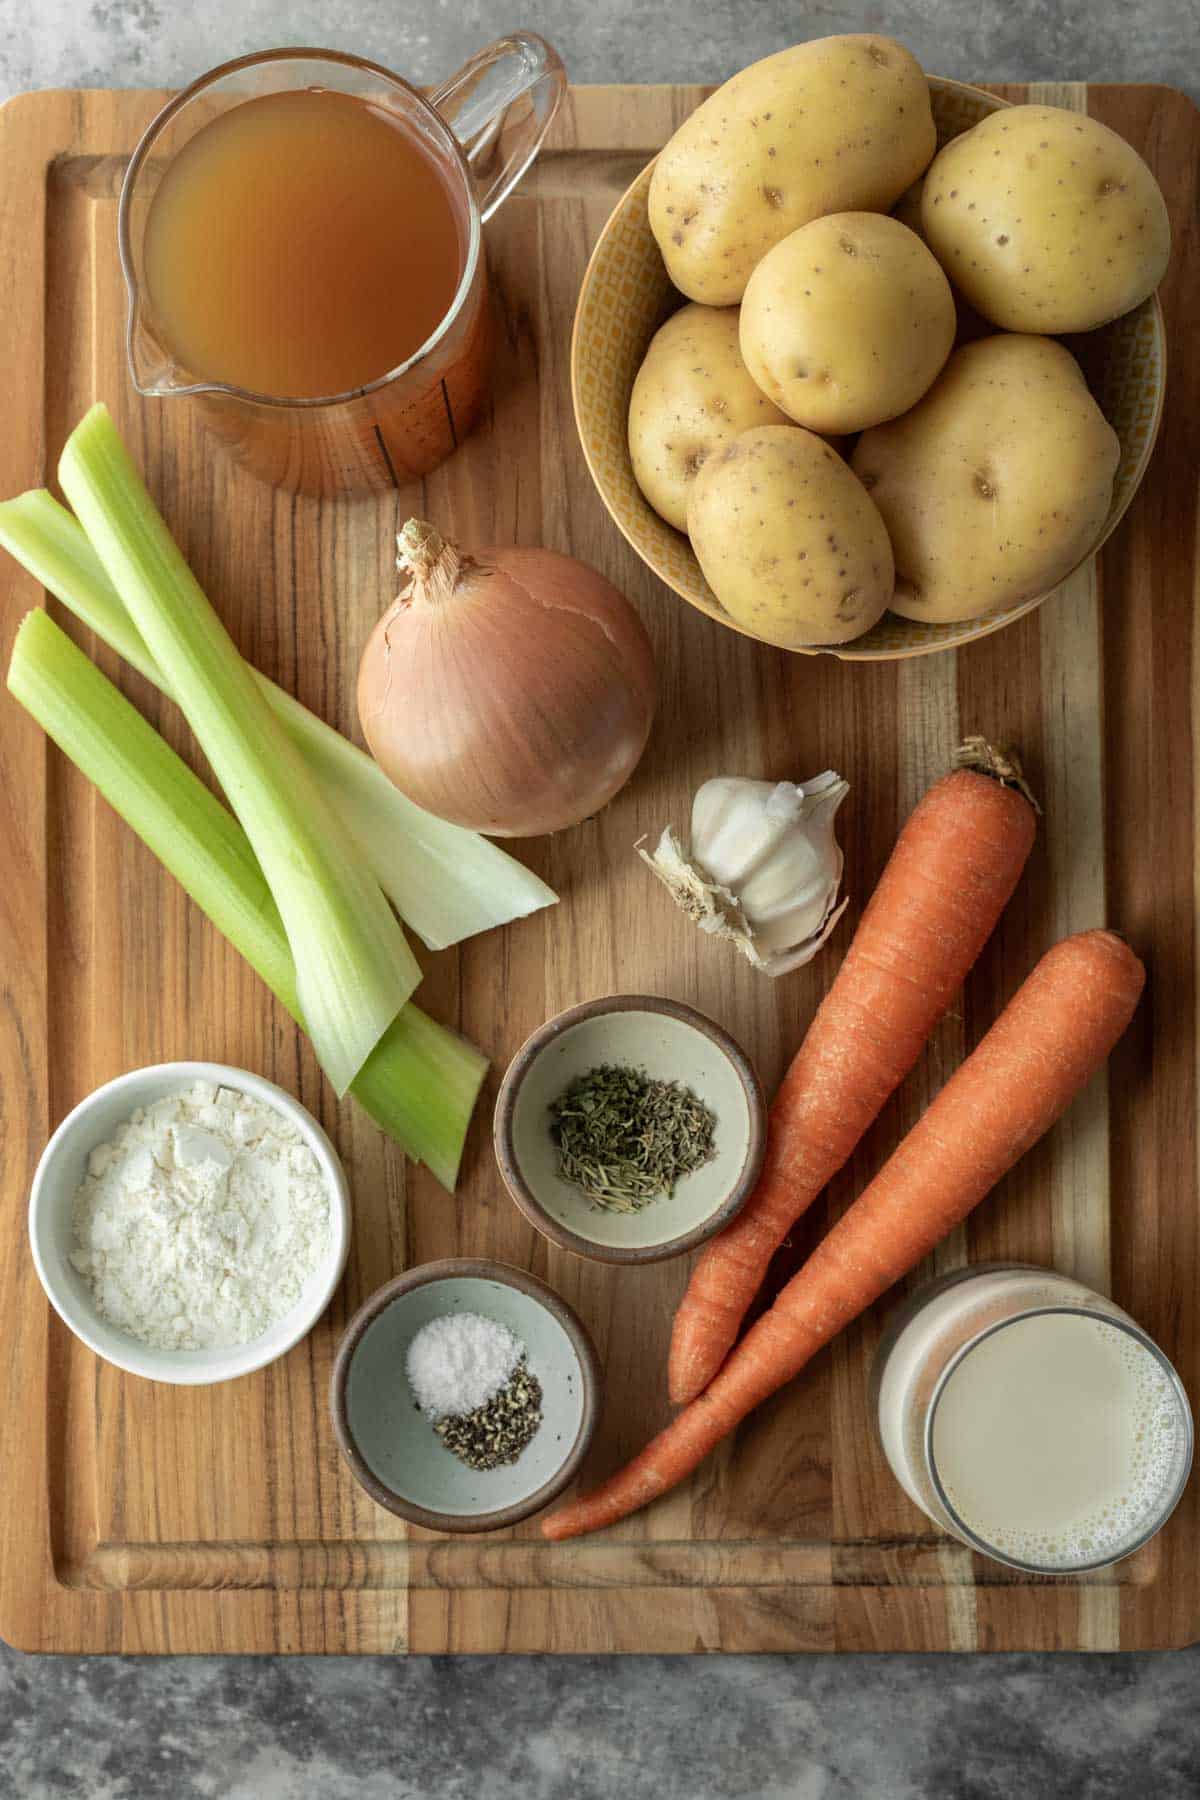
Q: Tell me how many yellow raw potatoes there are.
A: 6